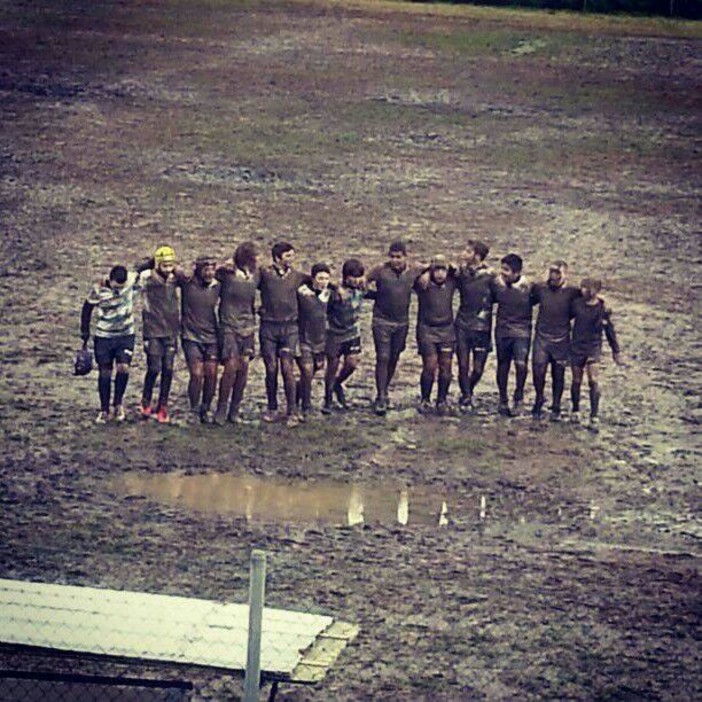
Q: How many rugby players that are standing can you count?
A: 13